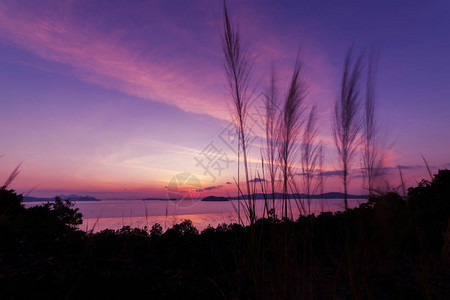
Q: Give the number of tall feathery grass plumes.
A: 6